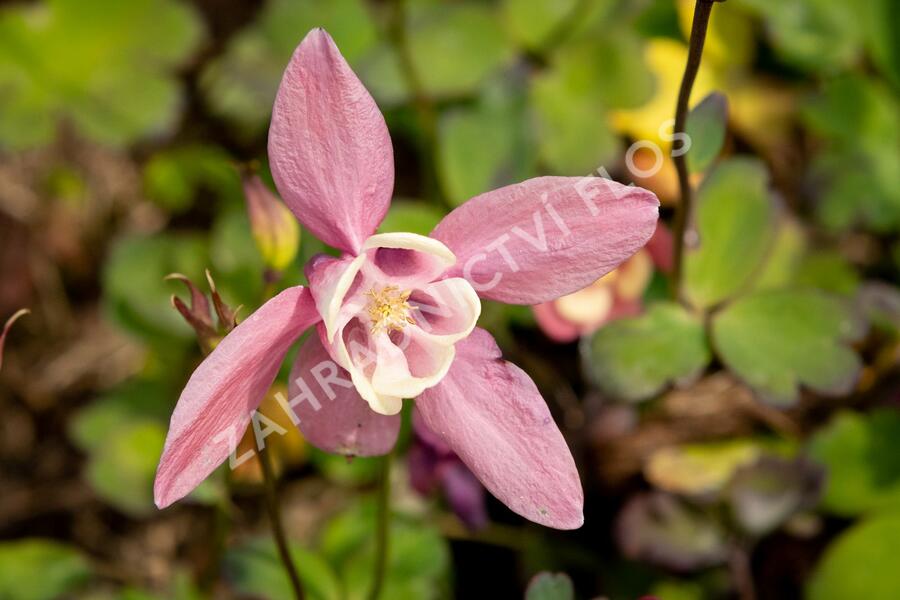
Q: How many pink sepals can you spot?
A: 5